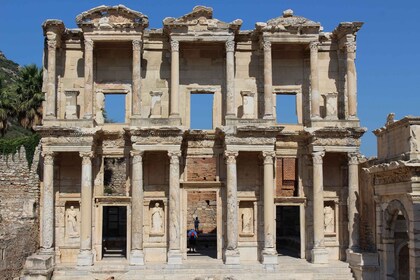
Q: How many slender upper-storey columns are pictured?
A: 8